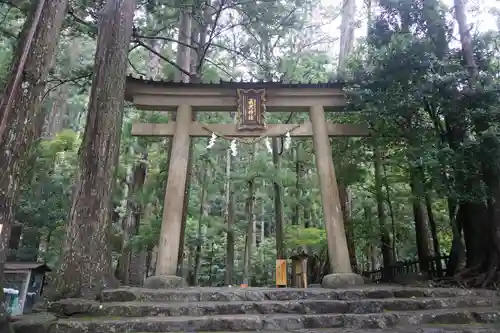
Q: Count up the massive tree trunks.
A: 2